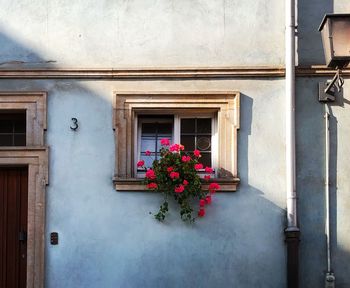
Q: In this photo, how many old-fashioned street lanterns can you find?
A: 1